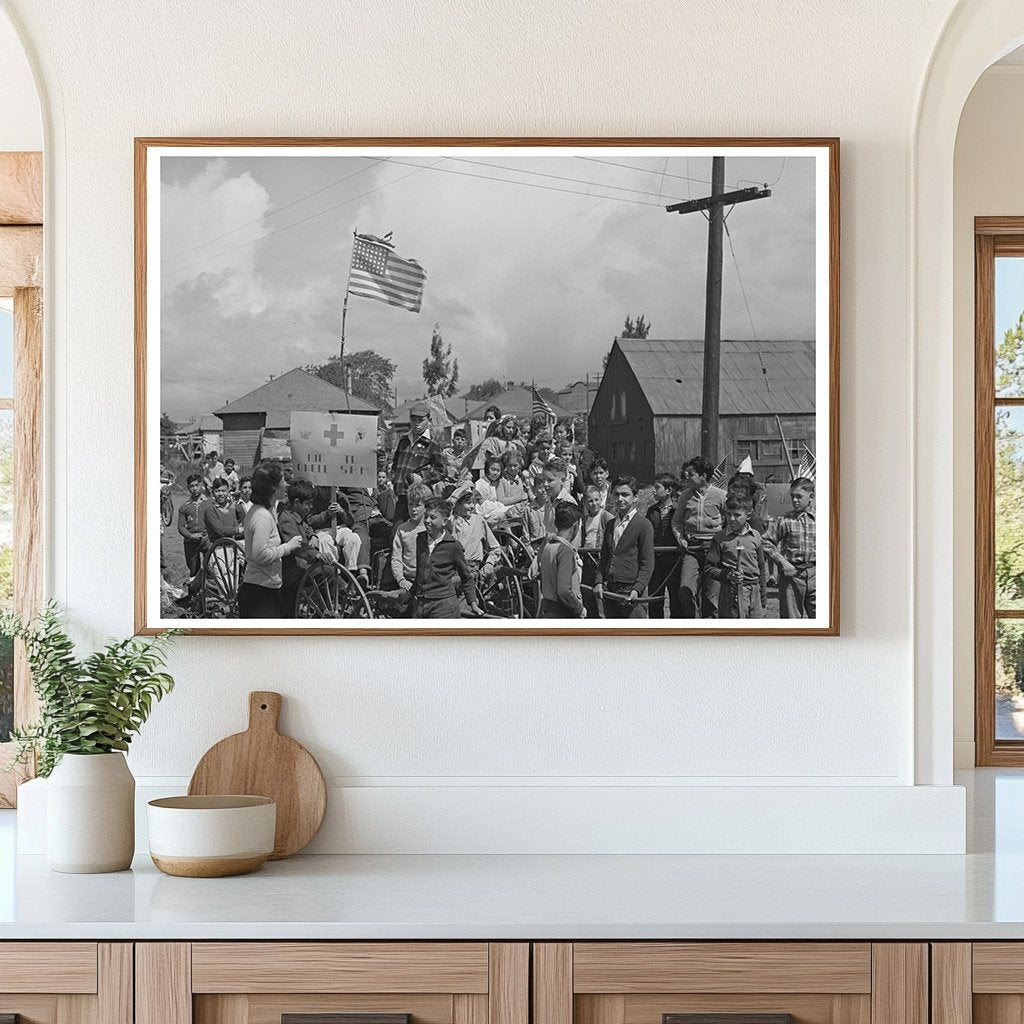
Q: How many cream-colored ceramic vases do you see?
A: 1